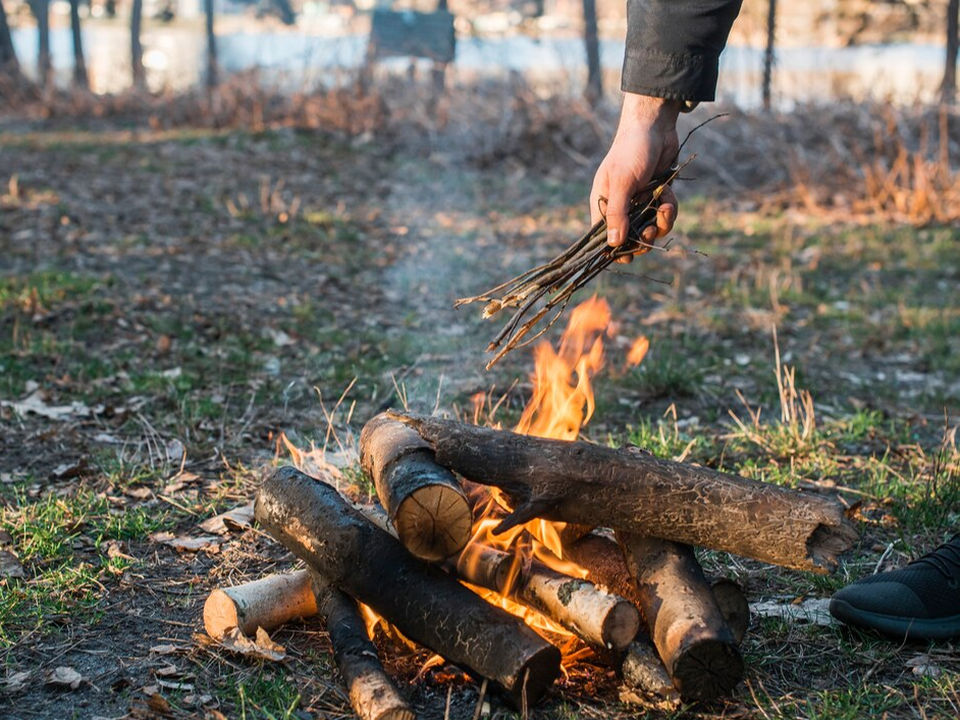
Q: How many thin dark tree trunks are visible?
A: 8